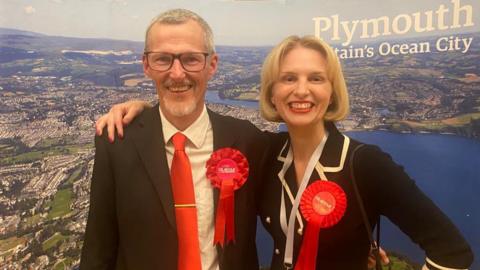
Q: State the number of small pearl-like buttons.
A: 3